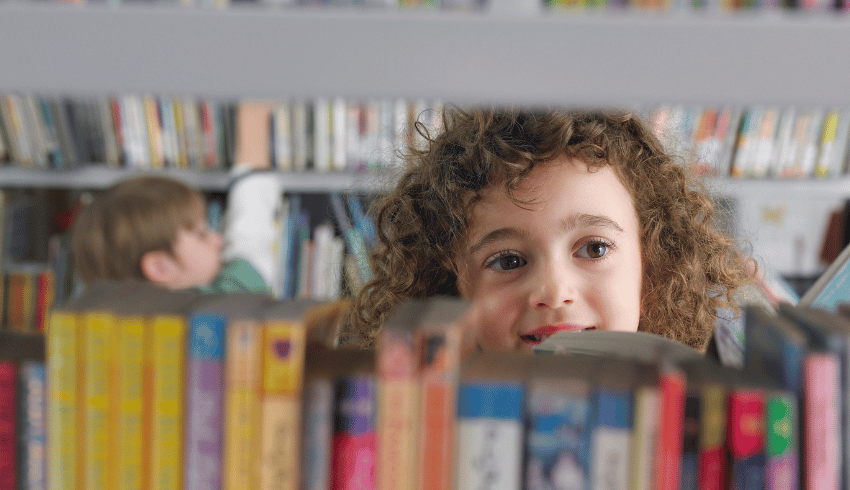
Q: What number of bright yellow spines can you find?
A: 4